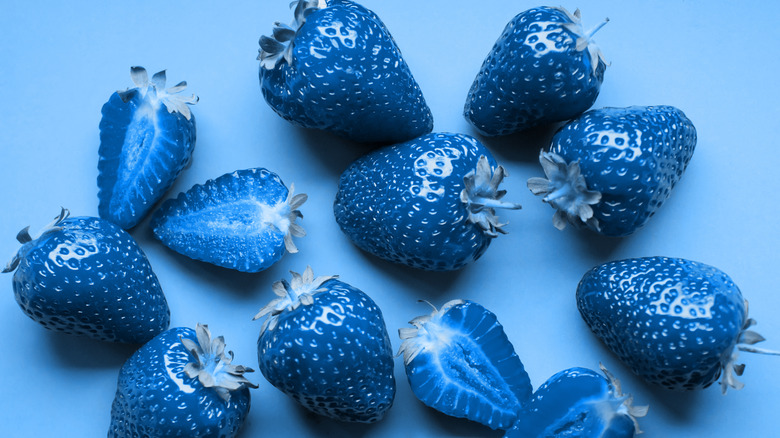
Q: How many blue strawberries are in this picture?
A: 12